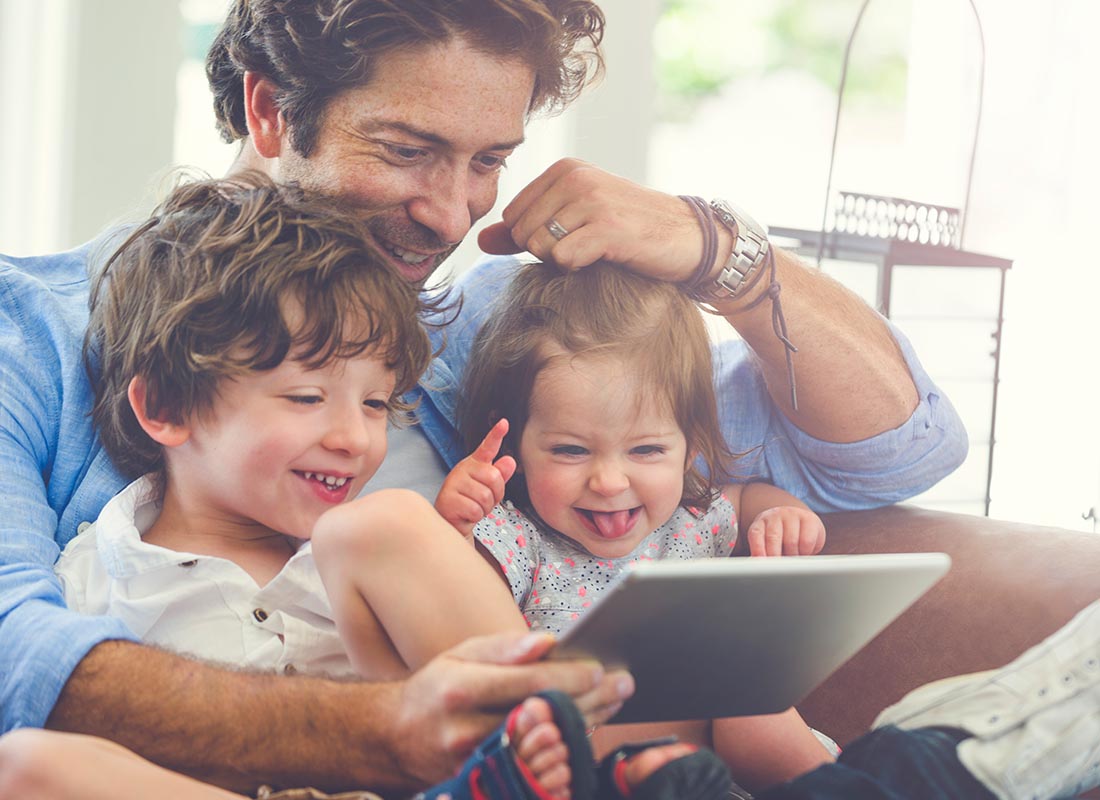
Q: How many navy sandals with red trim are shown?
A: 2